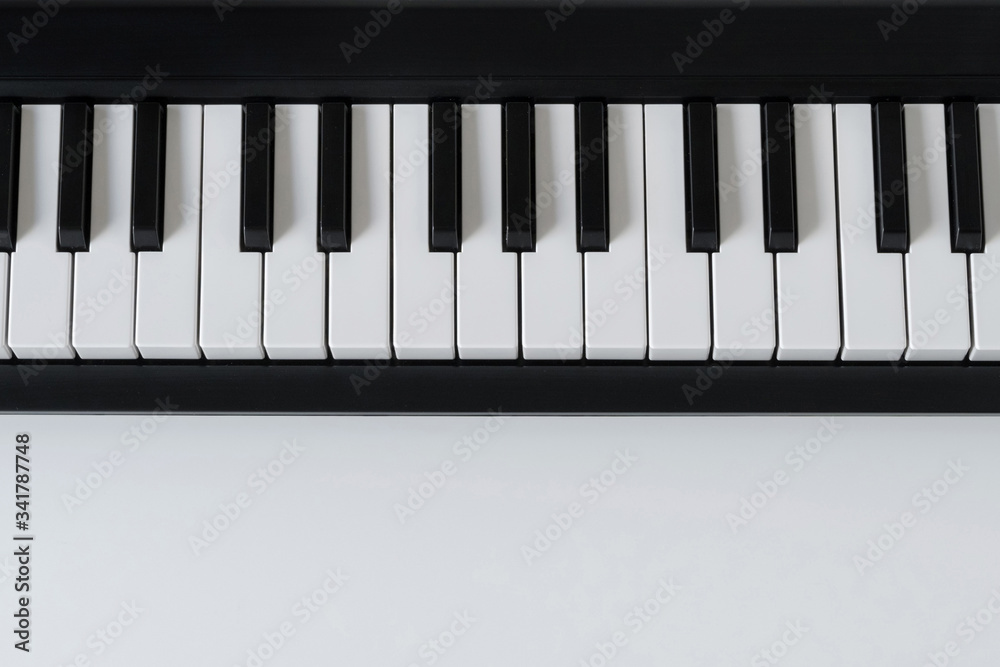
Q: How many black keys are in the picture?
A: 12